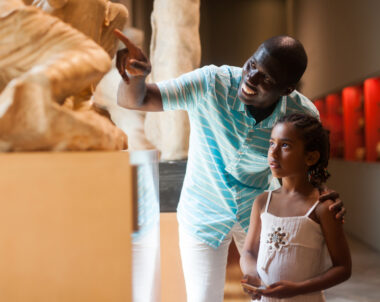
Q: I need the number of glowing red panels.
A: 4